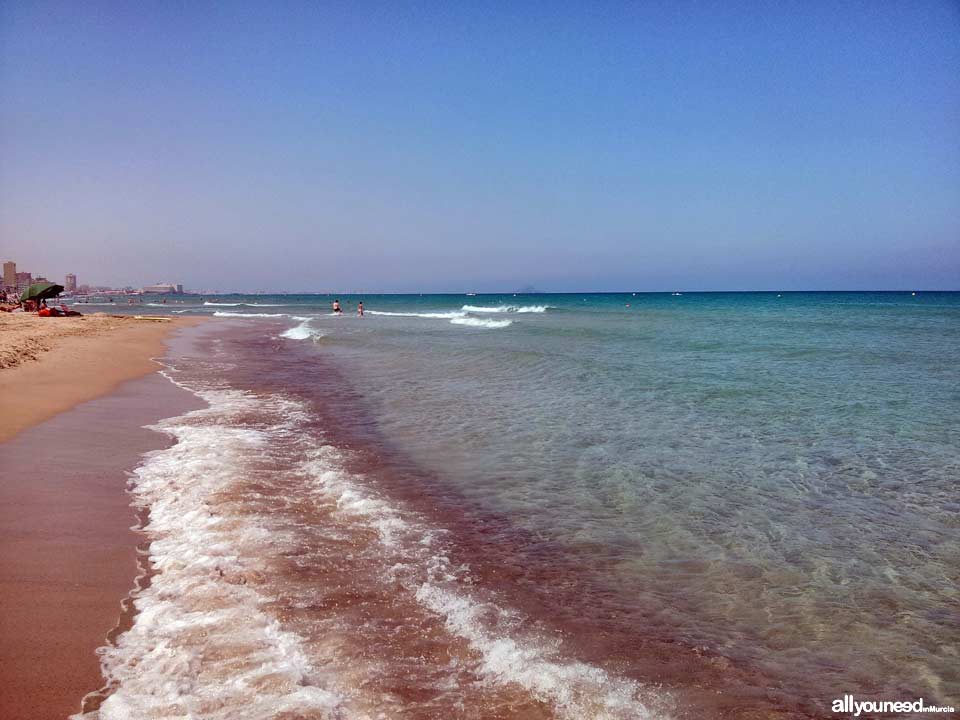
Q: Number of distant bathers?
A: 2